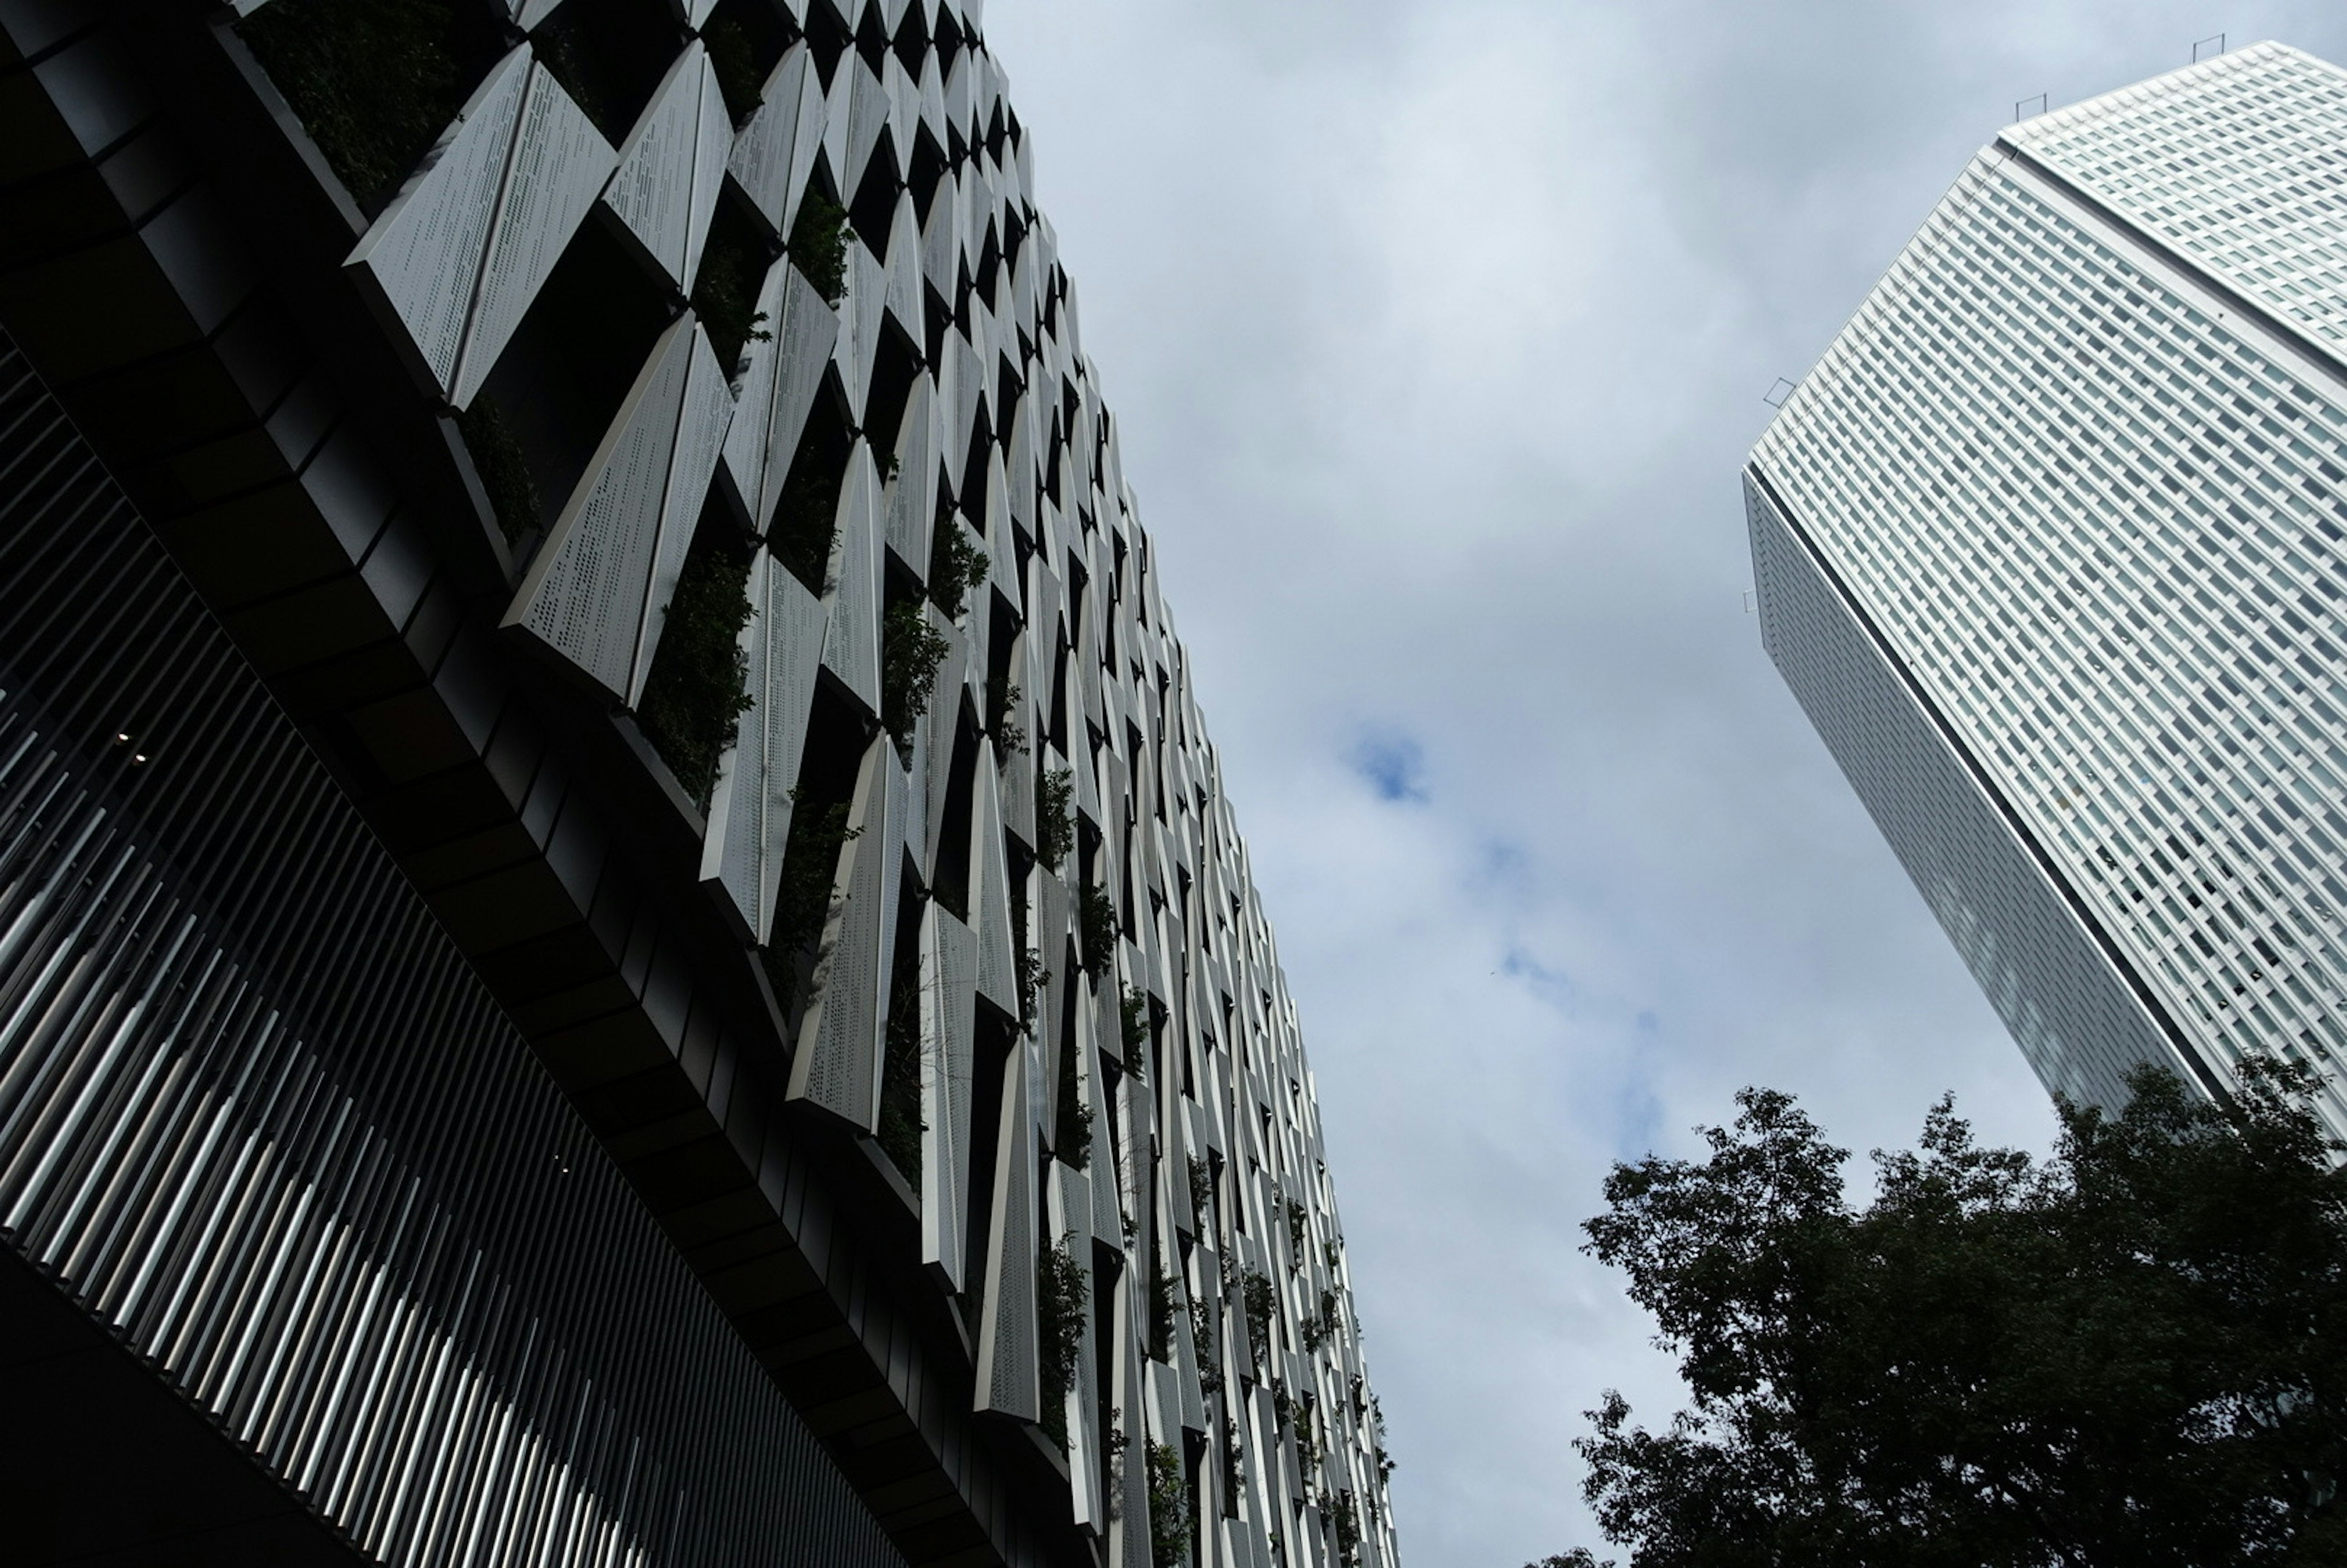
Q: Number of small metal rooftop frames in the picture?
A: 4